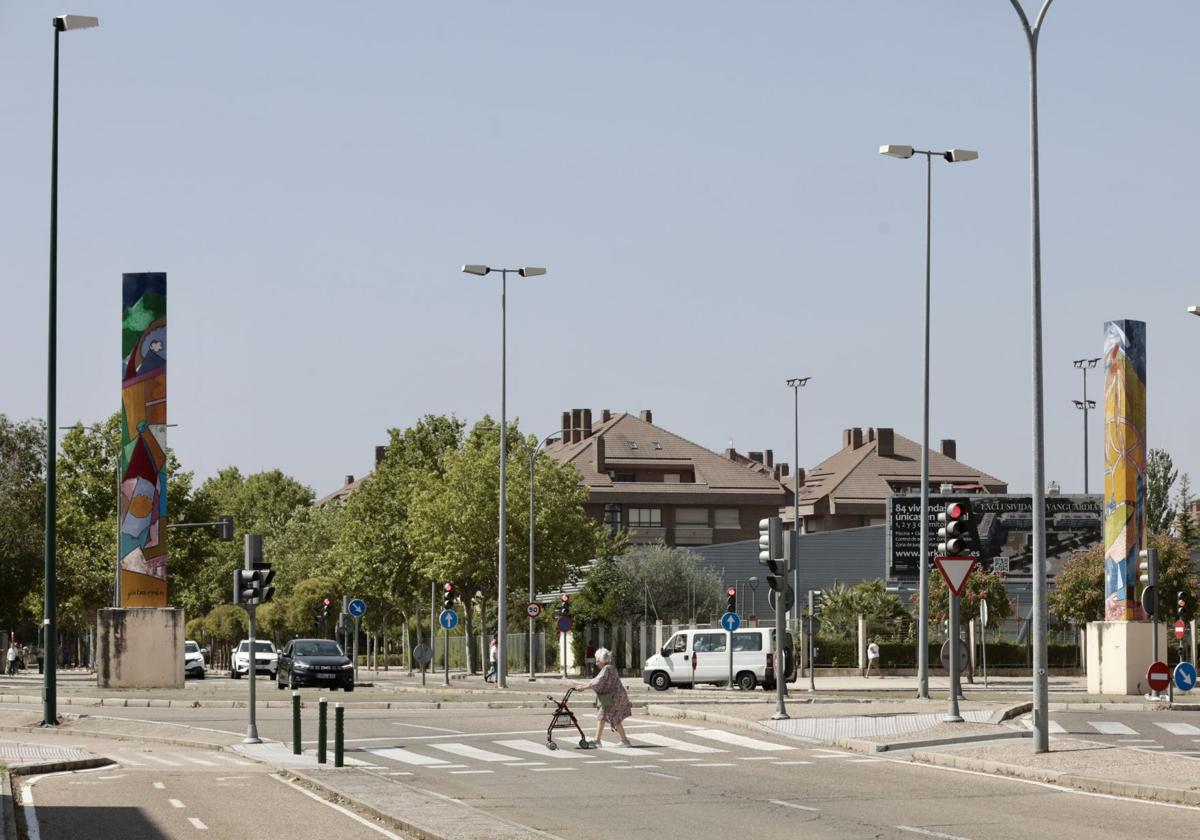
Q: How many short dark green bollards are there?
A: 3